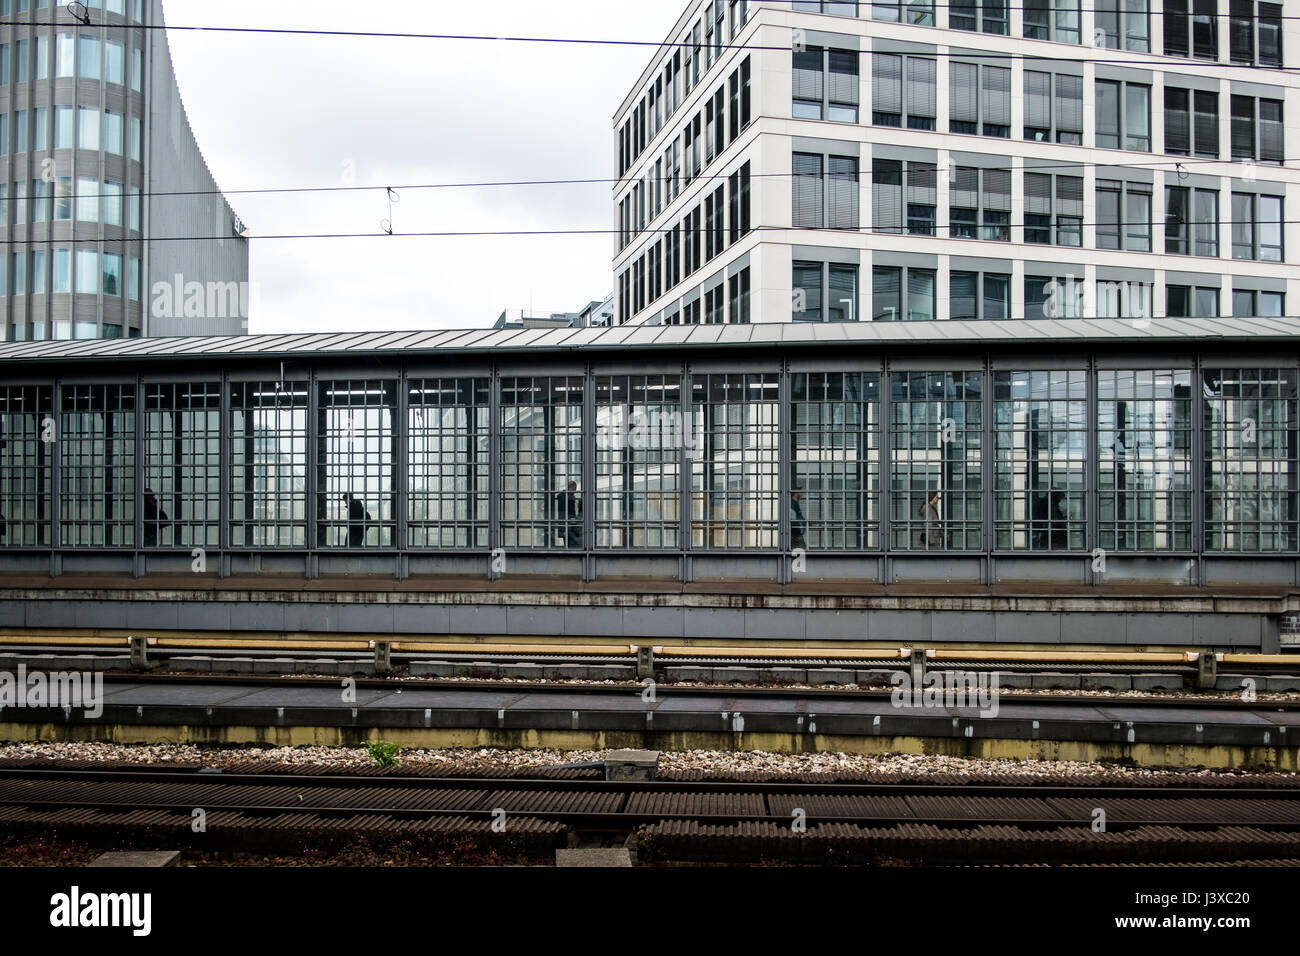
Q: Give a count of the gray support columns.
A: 13